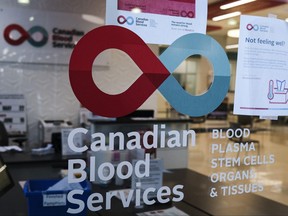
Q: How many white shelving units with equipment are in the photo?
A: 1